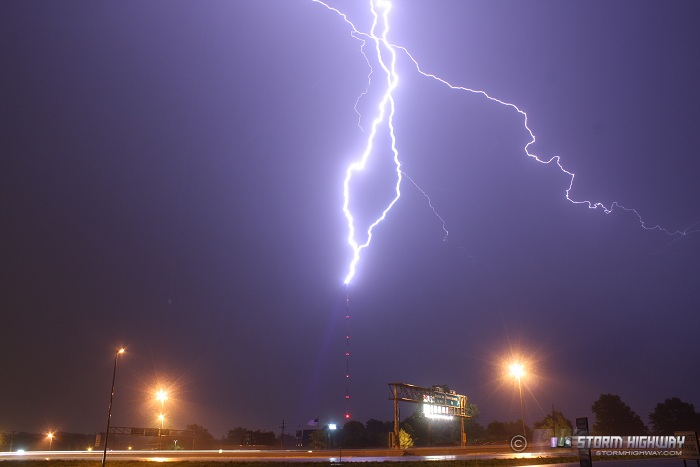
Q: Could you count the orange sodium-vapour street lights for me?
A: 5